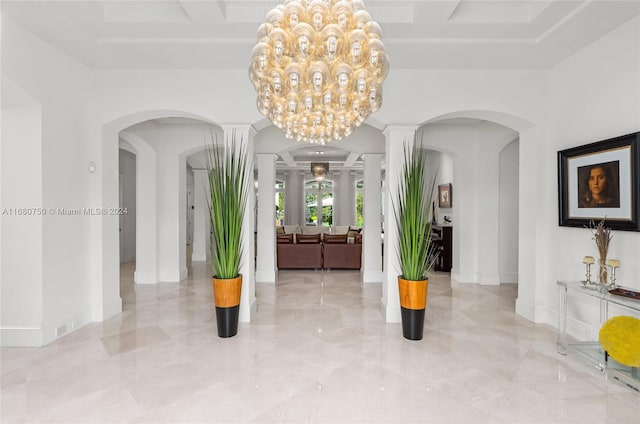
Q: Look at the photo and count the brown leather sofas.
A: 2